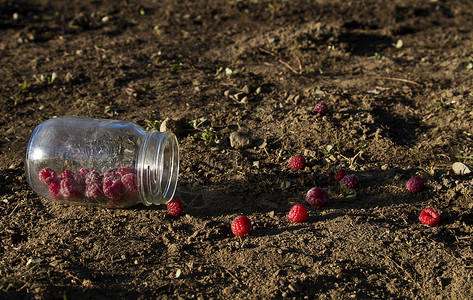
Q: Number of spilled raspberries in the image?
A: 10